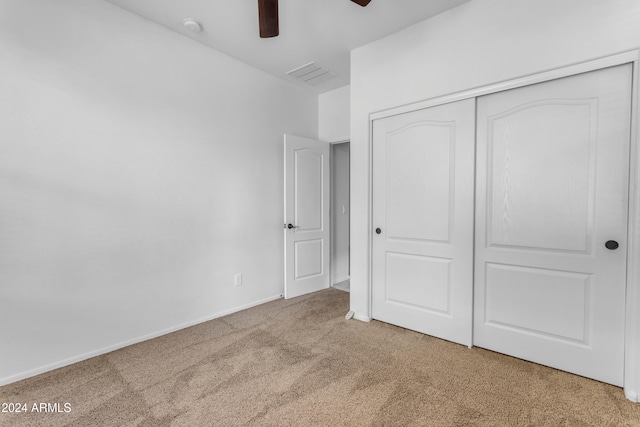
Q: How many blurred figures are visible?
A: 0